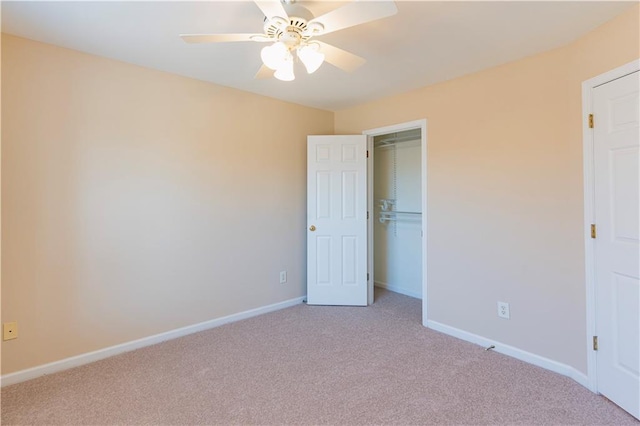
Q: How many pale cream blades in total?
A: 5